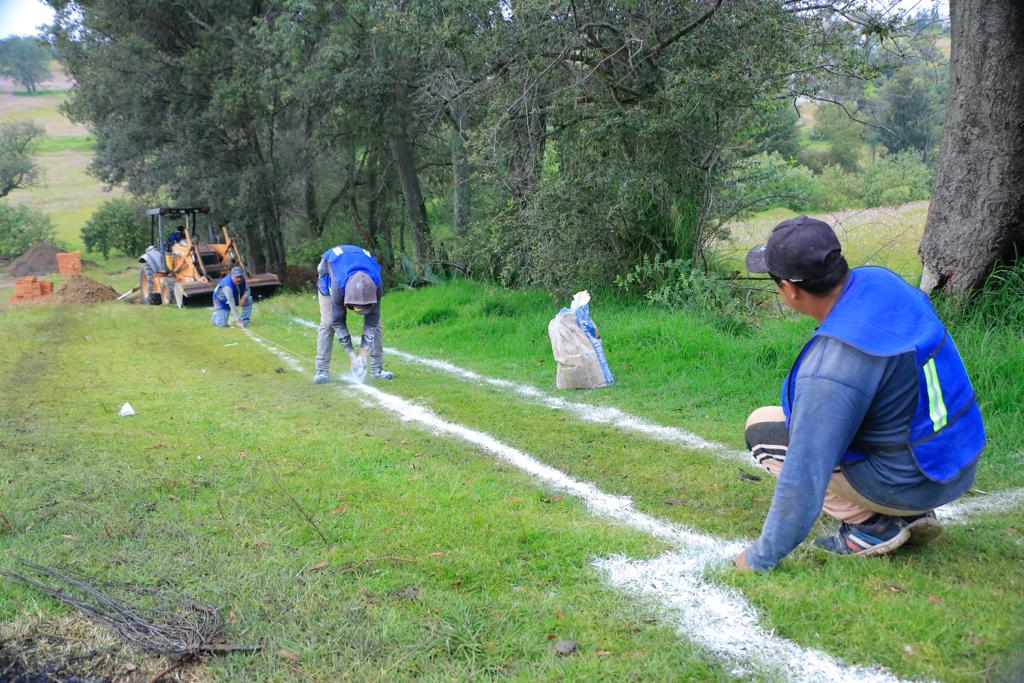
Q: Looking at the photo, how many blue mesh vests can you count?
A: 3